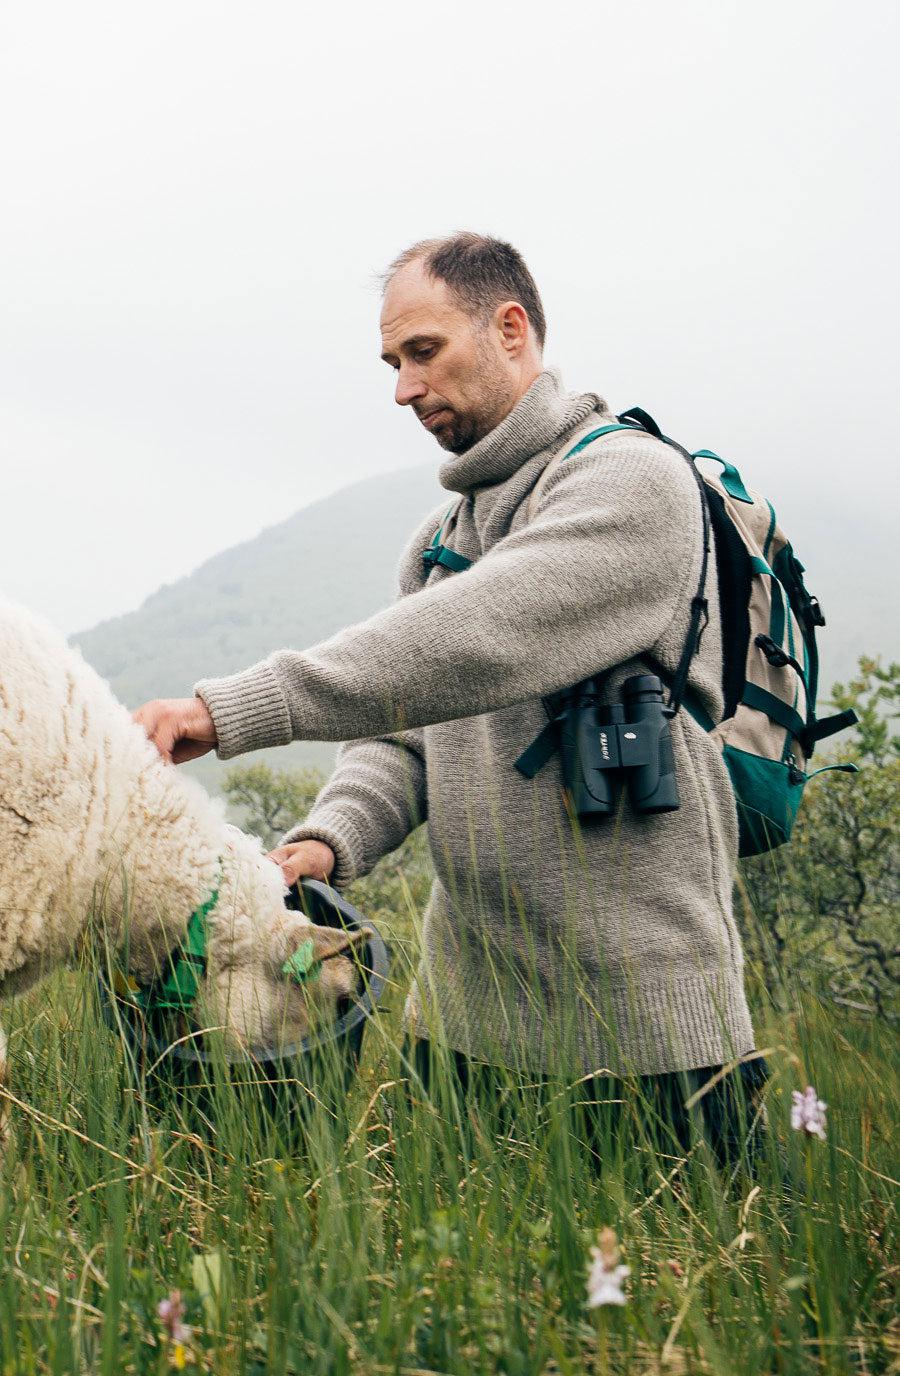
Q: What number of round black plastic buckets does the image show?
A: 1